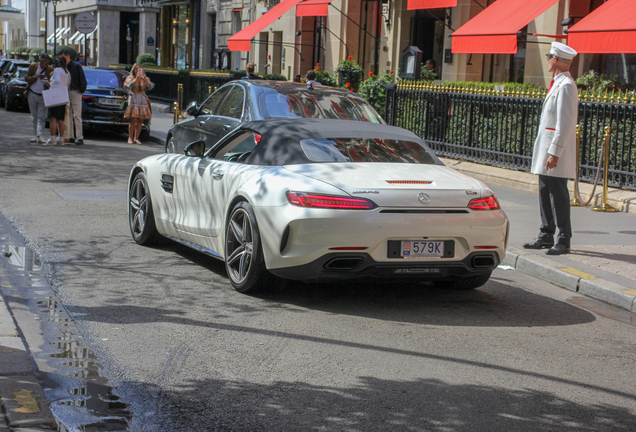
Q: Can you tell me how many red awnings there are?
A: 5